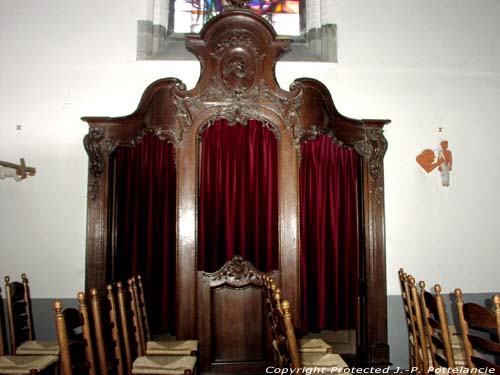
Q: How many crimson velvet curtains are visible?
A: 3